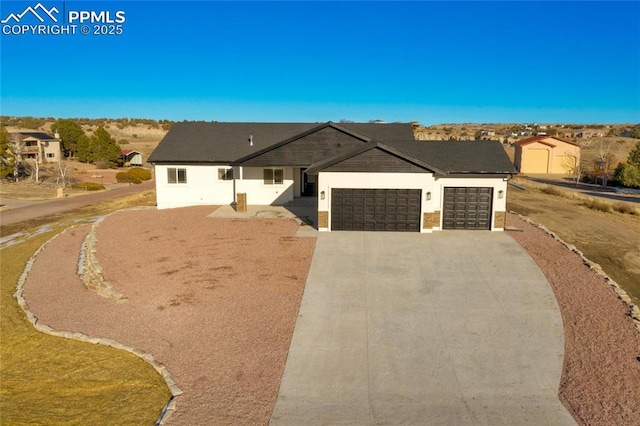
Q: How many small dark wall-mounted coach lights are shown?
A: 3